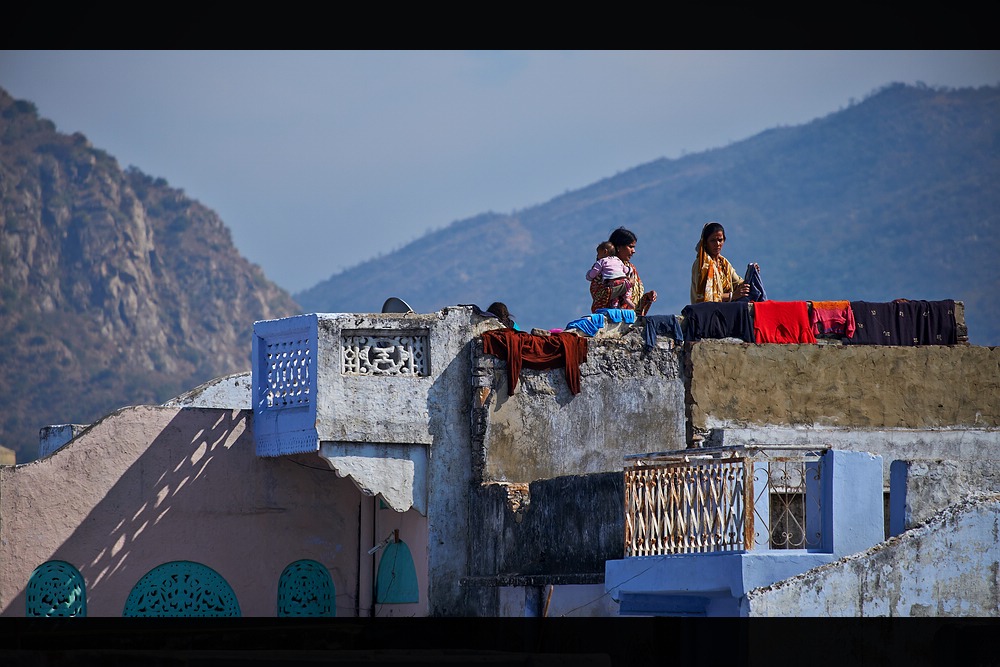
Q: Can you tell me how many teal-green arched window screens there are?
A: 3